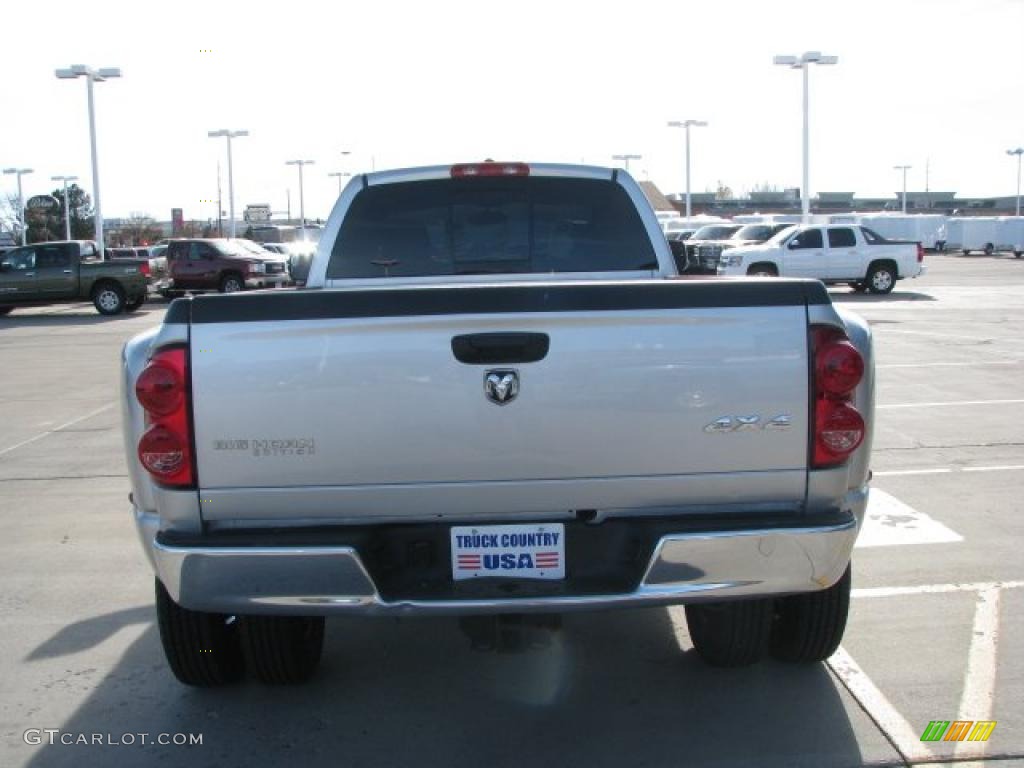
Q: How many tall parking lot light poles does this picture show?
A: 11